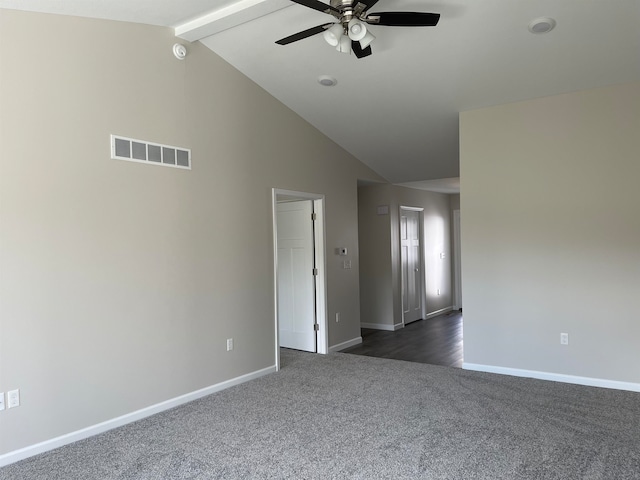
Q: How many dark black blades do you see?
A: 5